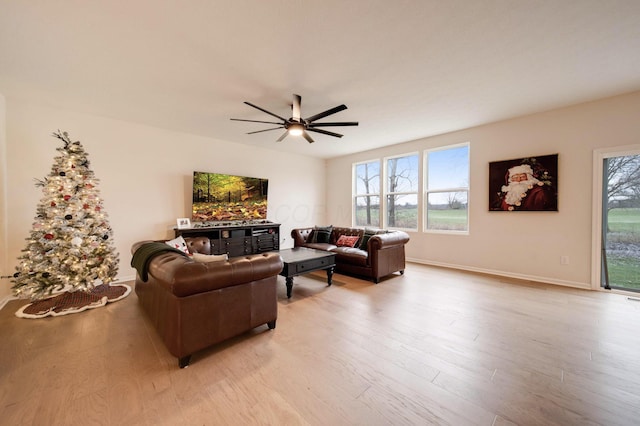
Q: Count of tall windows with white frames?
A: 3